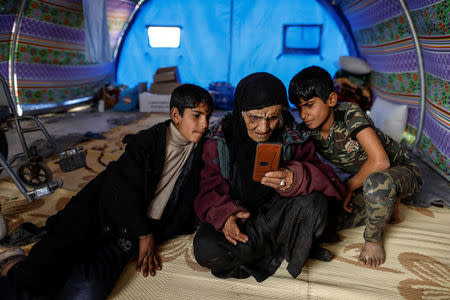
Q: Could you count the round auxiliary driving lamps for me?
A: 0